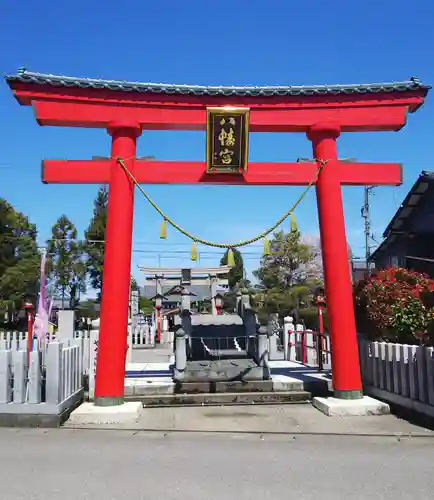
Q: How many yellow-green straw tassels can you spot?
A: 5